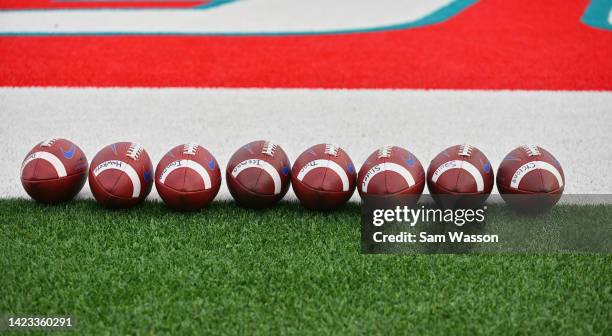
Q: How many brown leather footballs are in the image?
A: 8